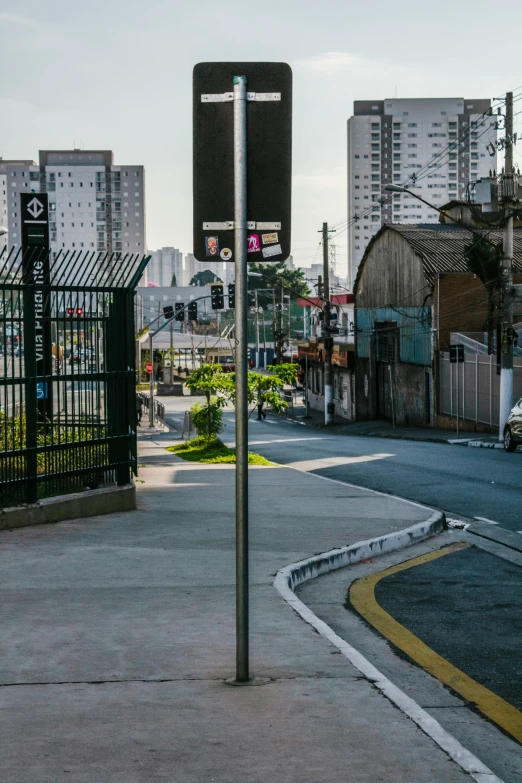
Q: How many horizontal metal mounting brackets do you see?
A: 2